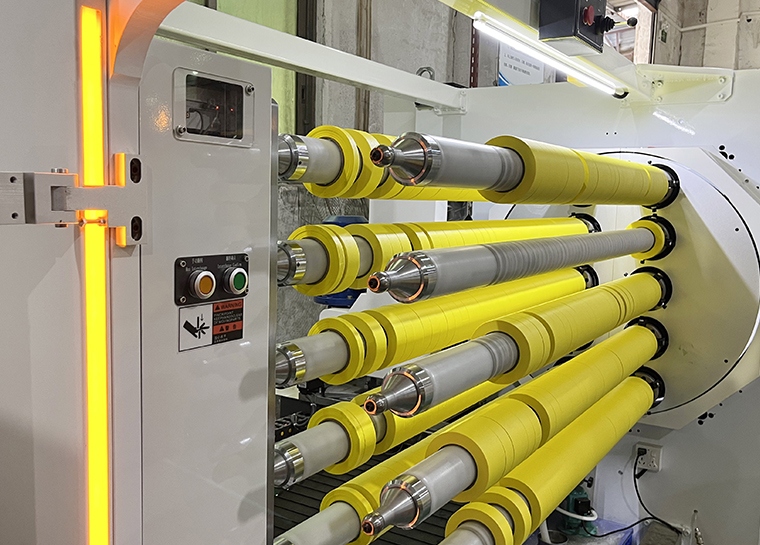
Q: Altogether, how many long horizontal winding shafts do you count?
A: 10